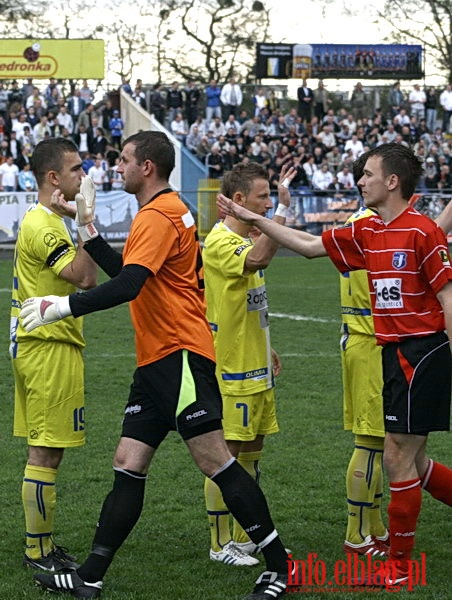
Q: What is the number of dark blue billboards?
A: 1